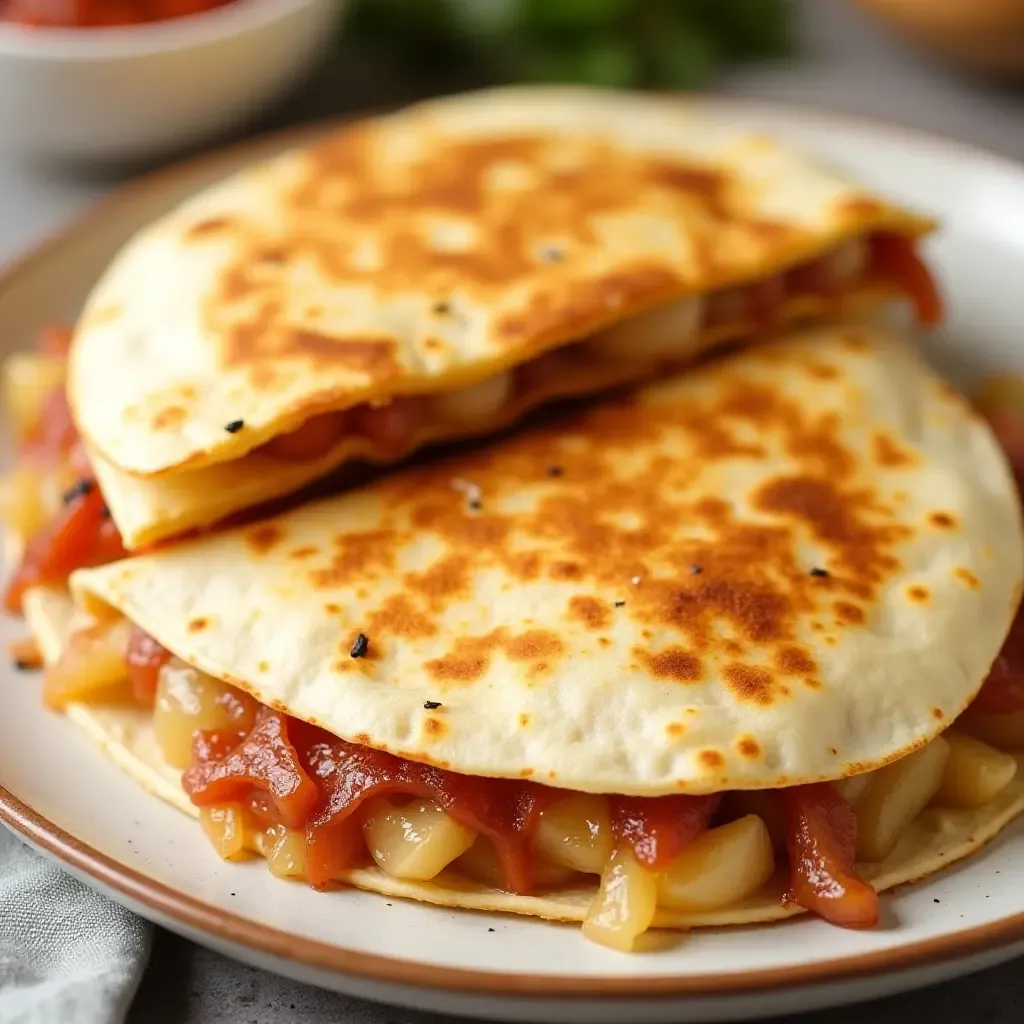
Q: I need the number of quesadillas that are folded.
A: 2